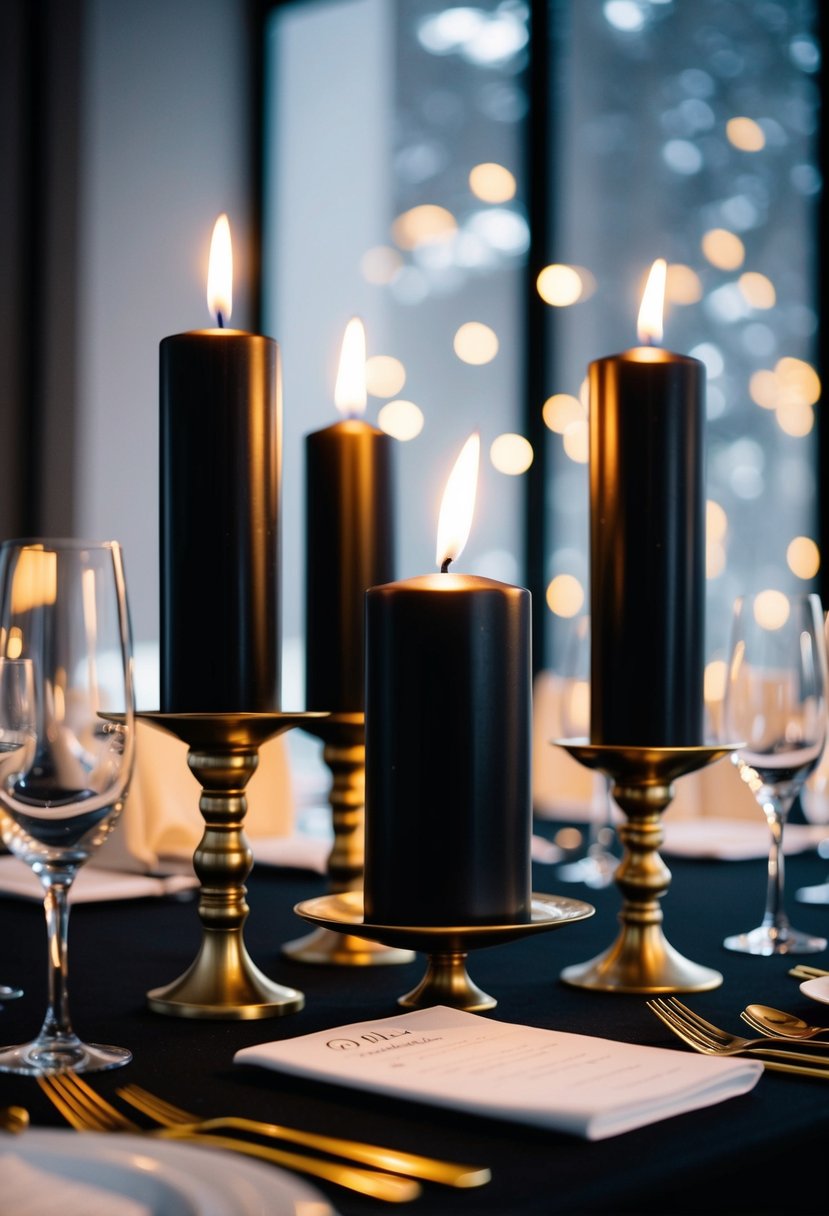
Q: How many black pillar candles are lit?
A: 4